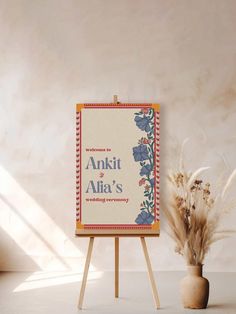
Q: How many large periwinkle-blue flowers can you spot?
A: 4